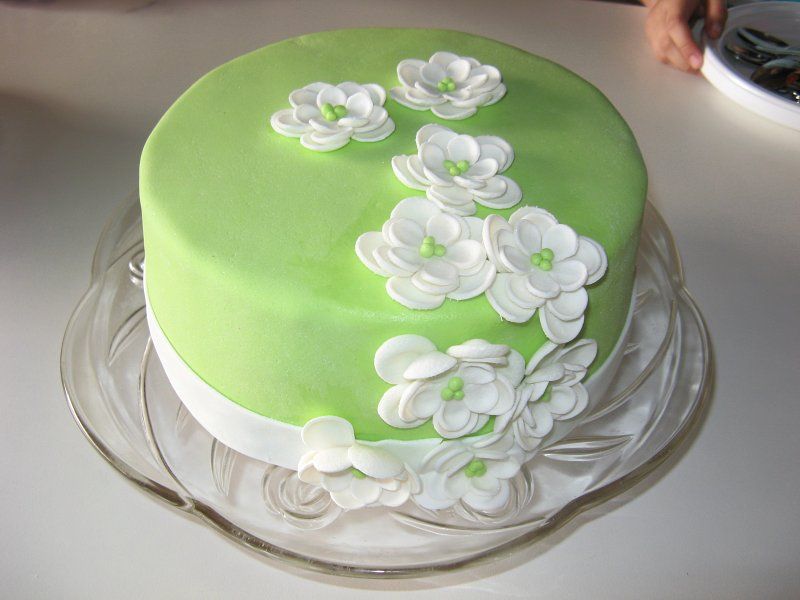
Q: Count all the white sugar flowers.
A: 9